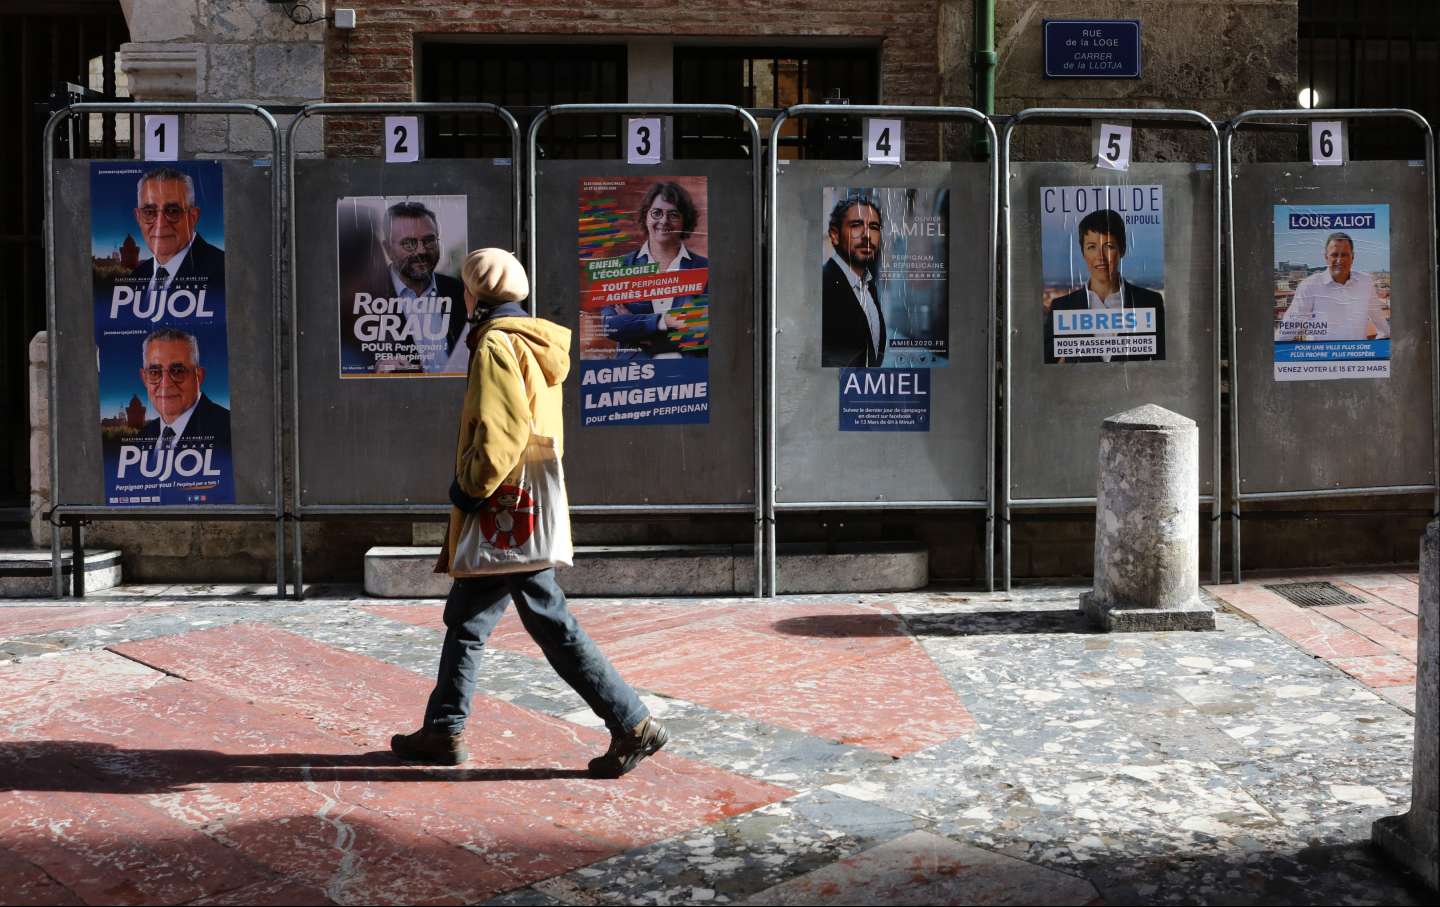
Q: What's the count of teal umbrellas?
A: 0